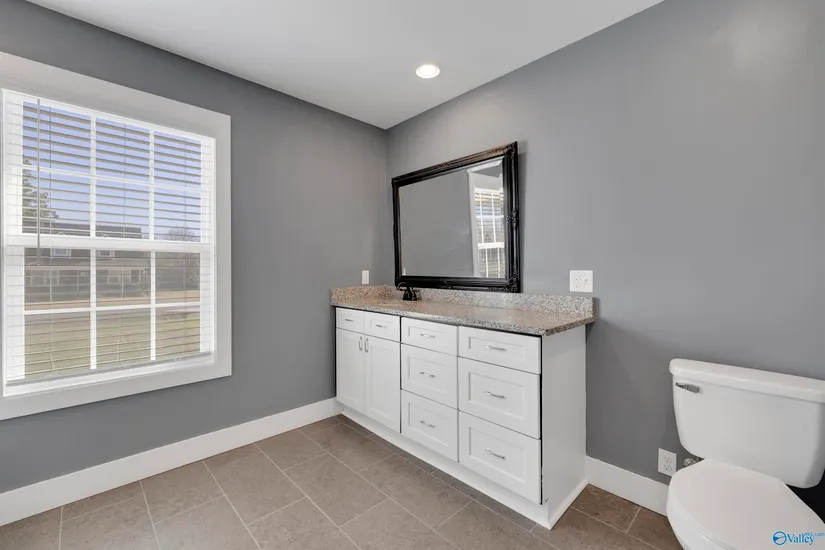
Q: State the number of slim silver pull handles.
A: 10